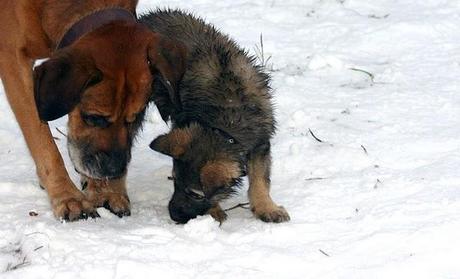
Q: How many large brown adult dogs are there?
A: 1